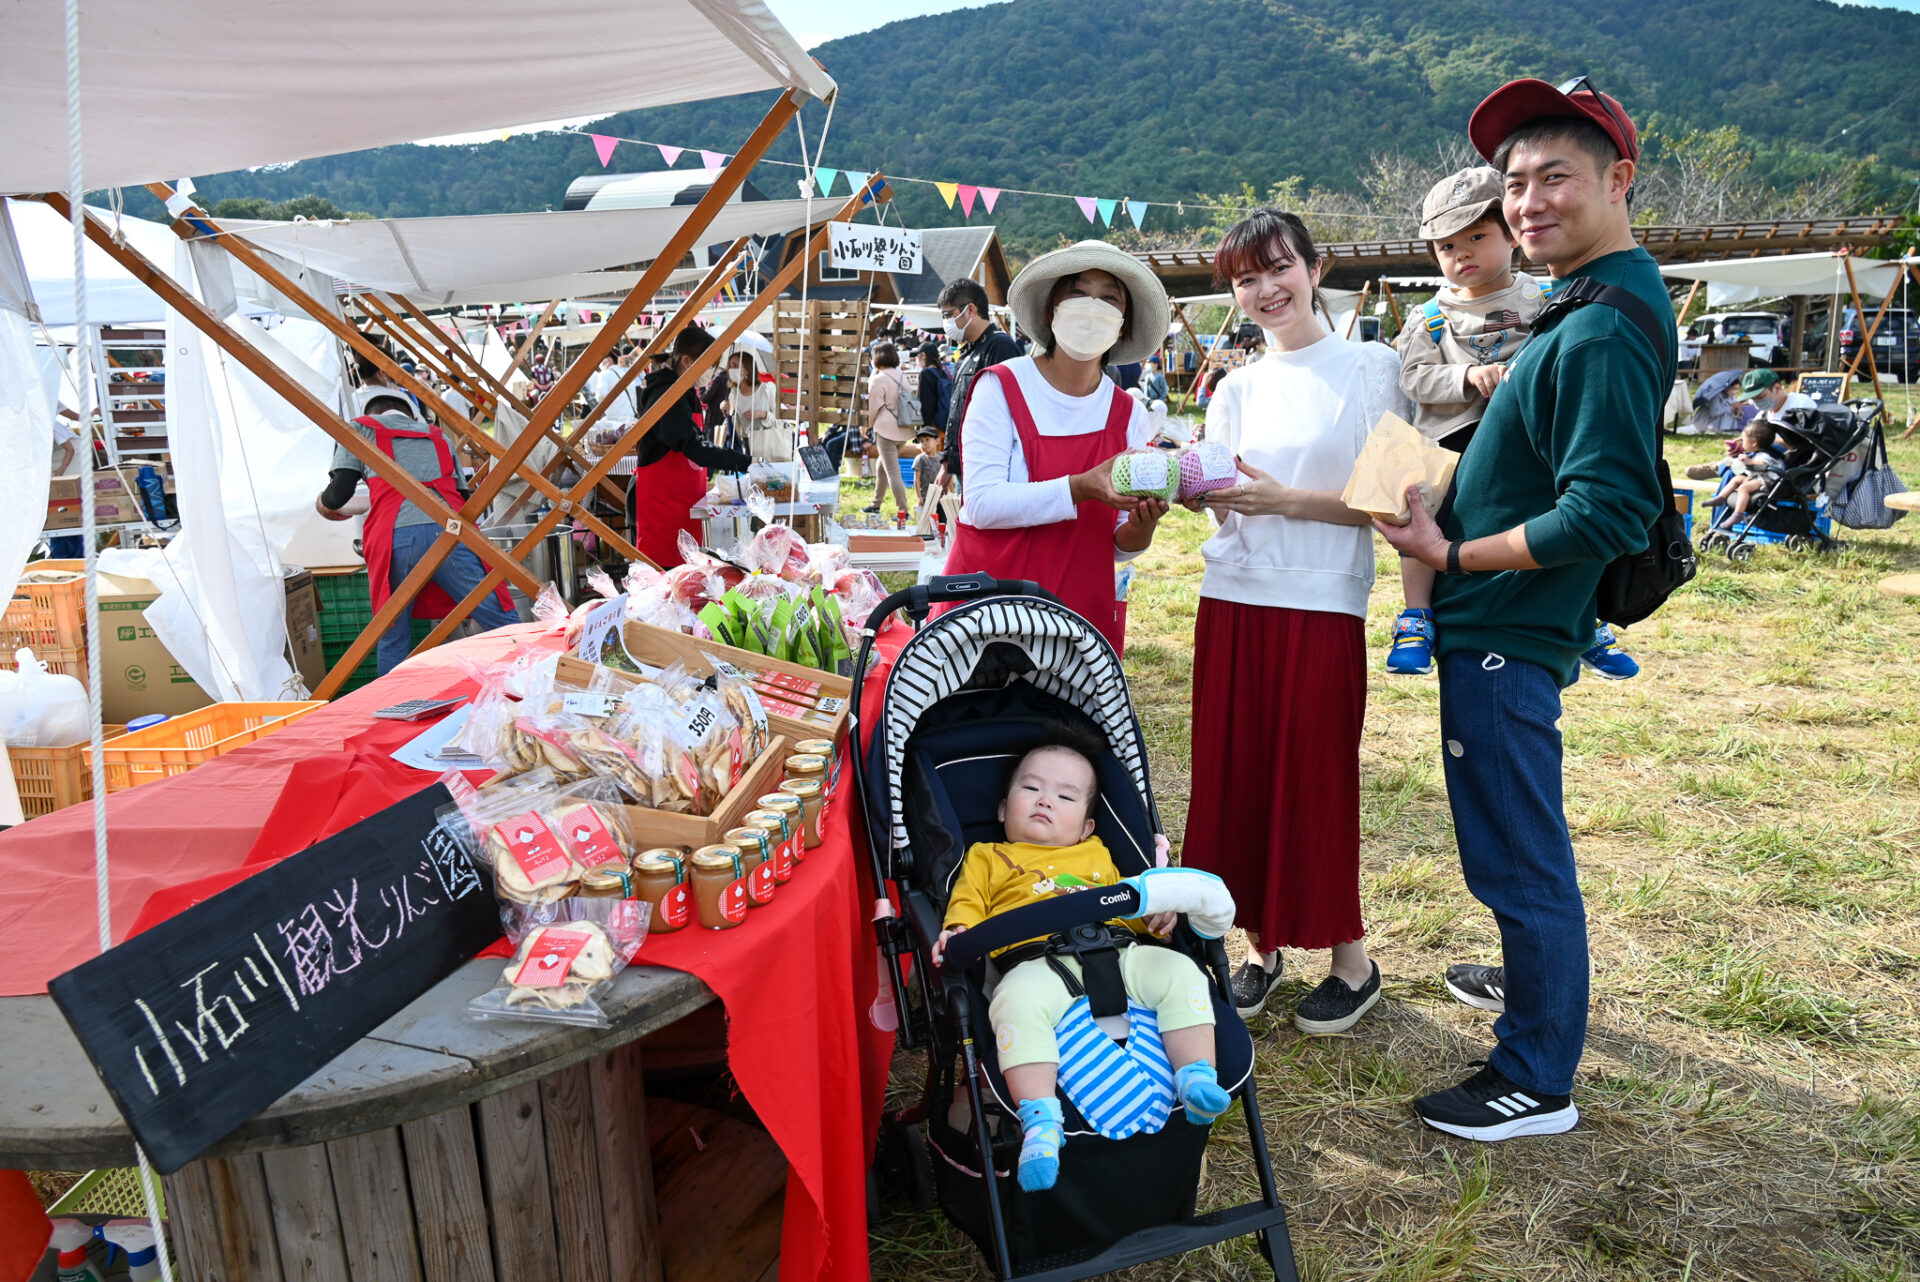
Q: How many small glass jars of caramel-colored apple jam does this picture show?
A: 9